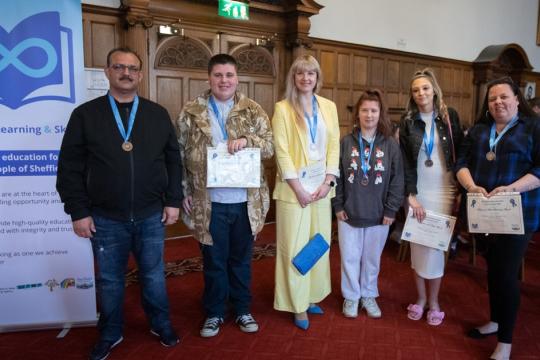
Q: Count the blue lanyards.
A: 6